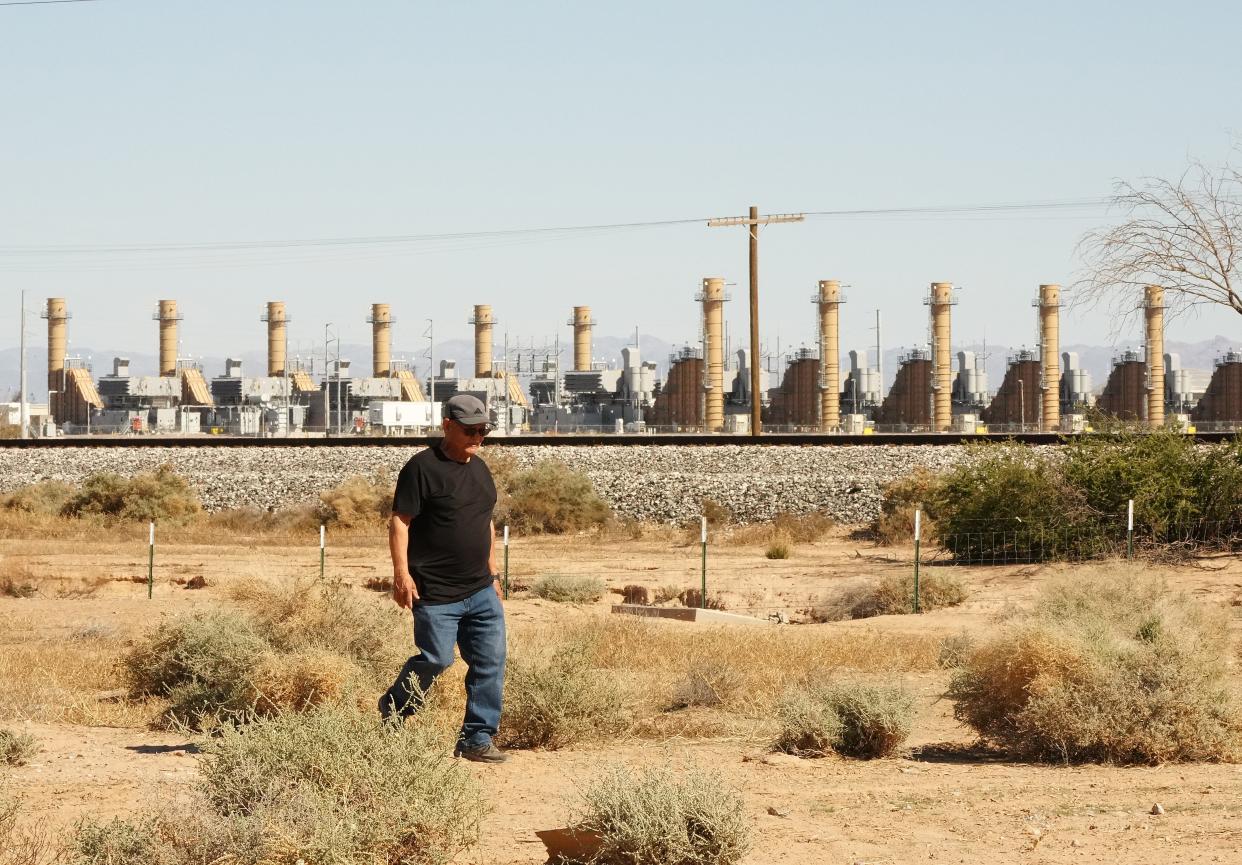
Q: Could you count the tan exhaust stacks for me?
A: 11